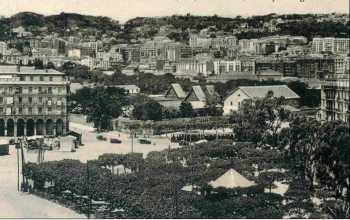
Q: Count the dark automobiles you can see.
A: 3